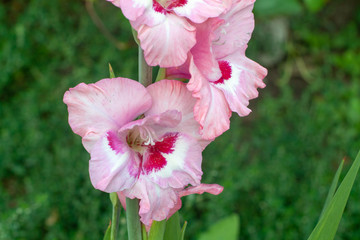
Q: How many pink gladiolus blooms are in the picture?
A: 3